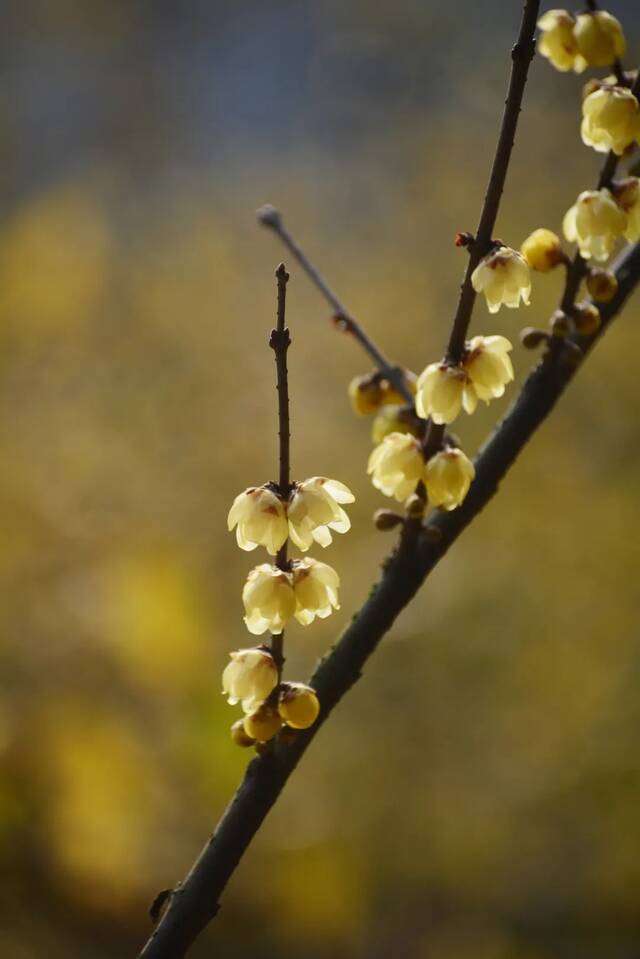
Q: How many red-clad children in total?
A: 0